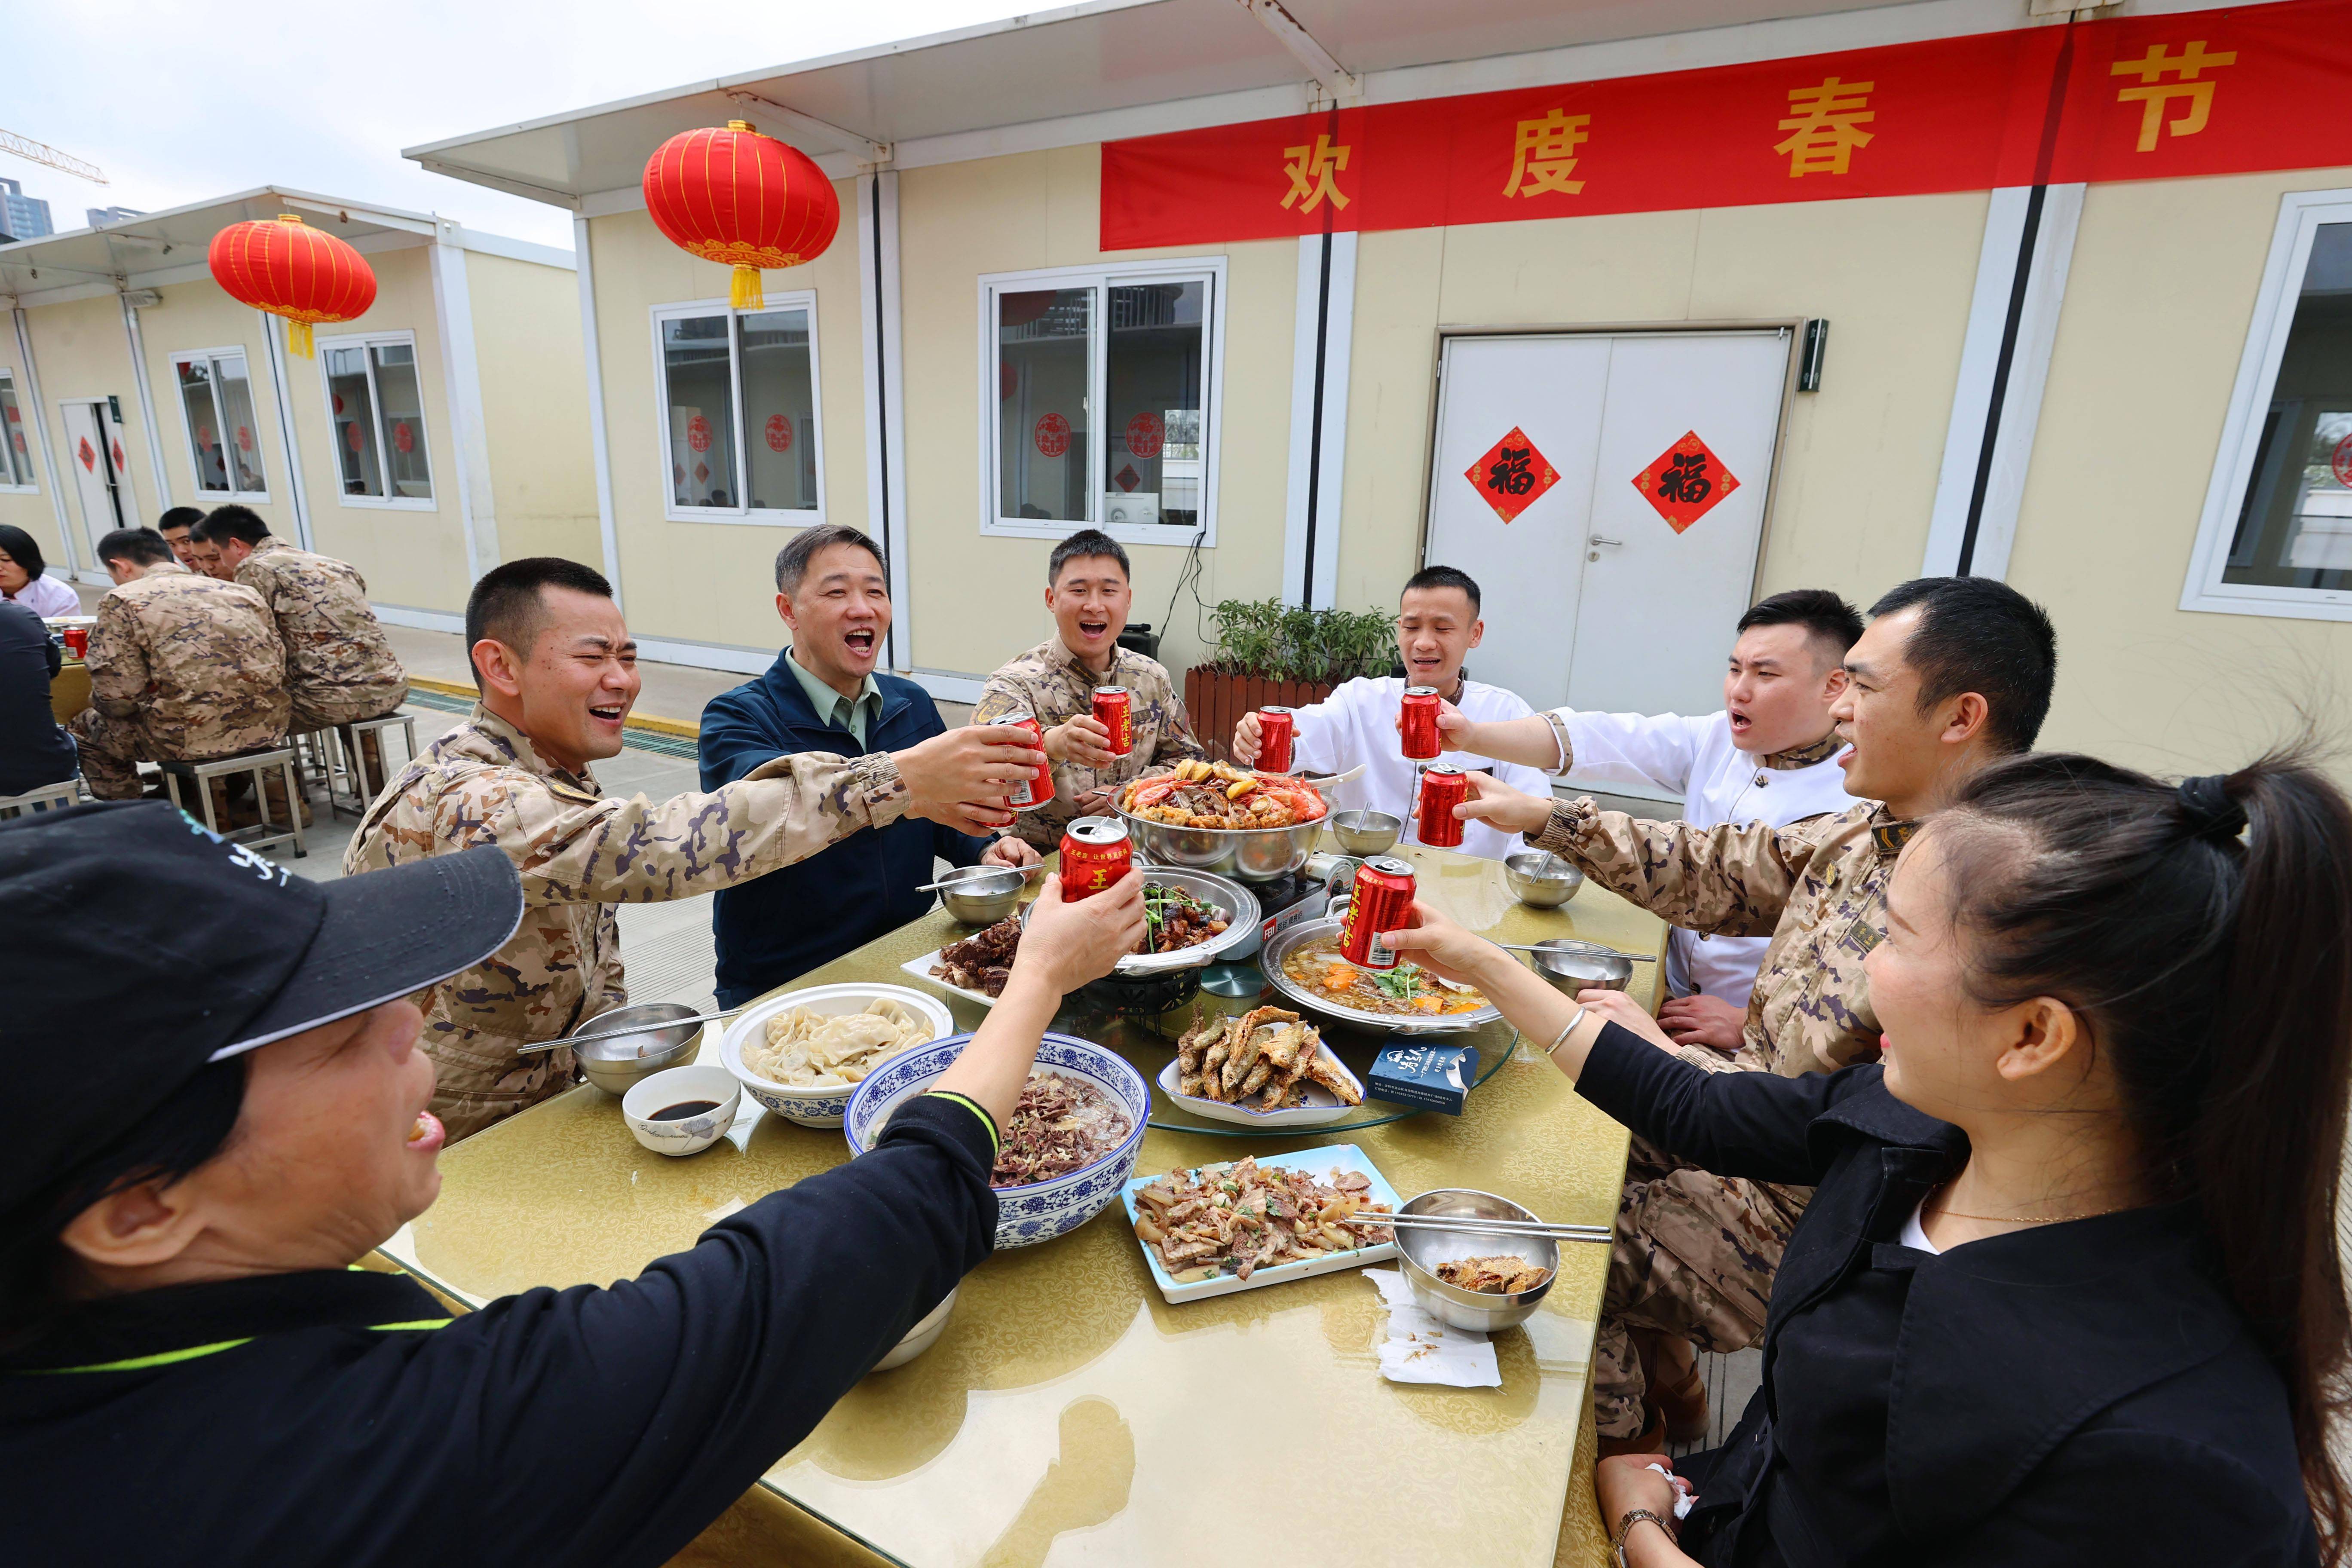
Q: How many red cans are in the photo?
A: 9